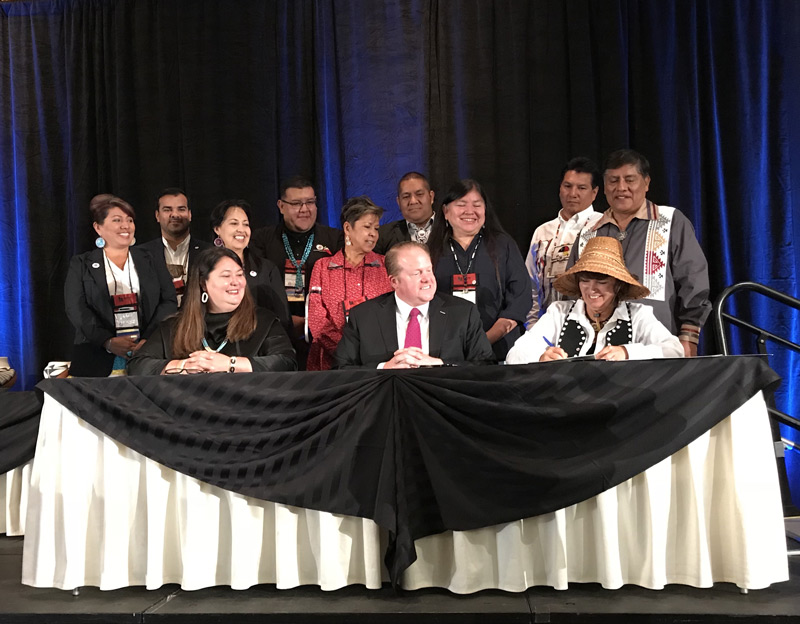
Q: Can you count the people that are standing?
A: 9